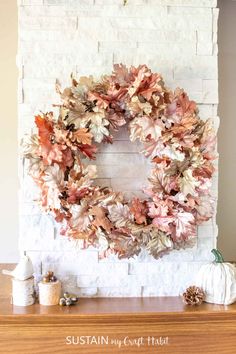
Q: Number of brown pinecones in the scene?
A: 1